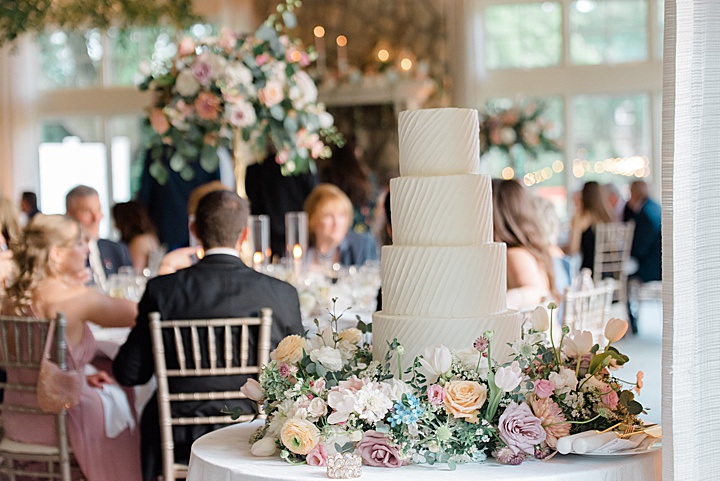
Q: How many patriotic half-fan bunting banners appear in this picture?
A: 0